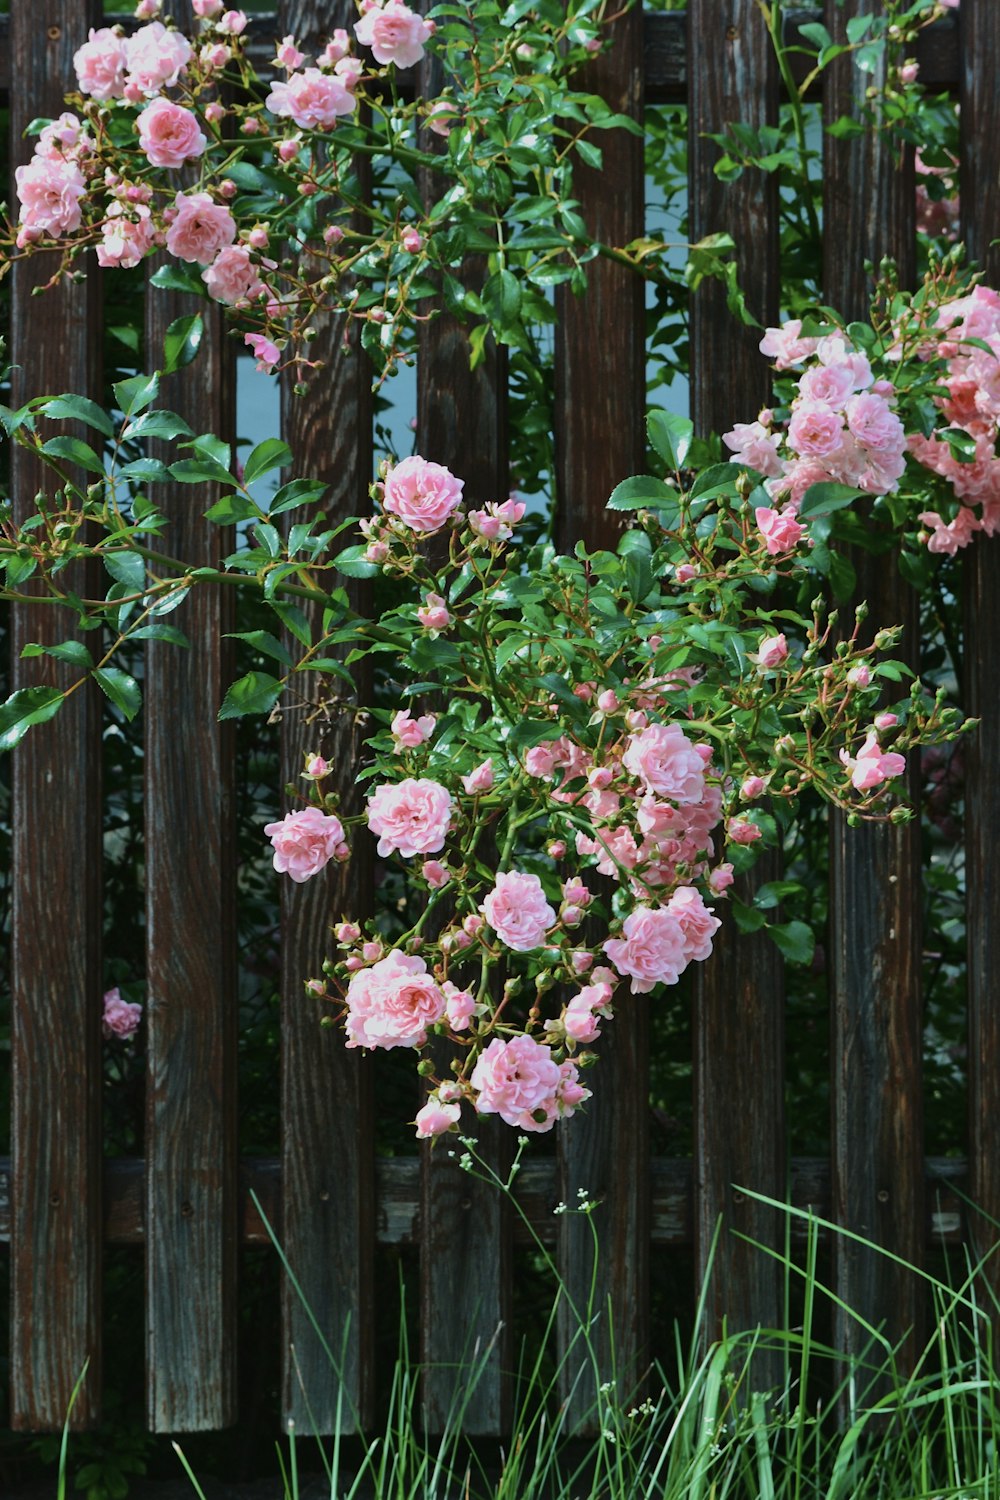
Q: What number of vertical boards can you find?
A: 8